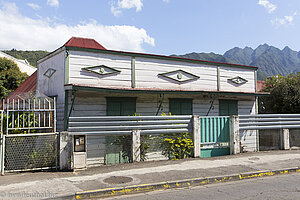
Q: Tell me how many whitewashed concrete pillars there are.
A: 5